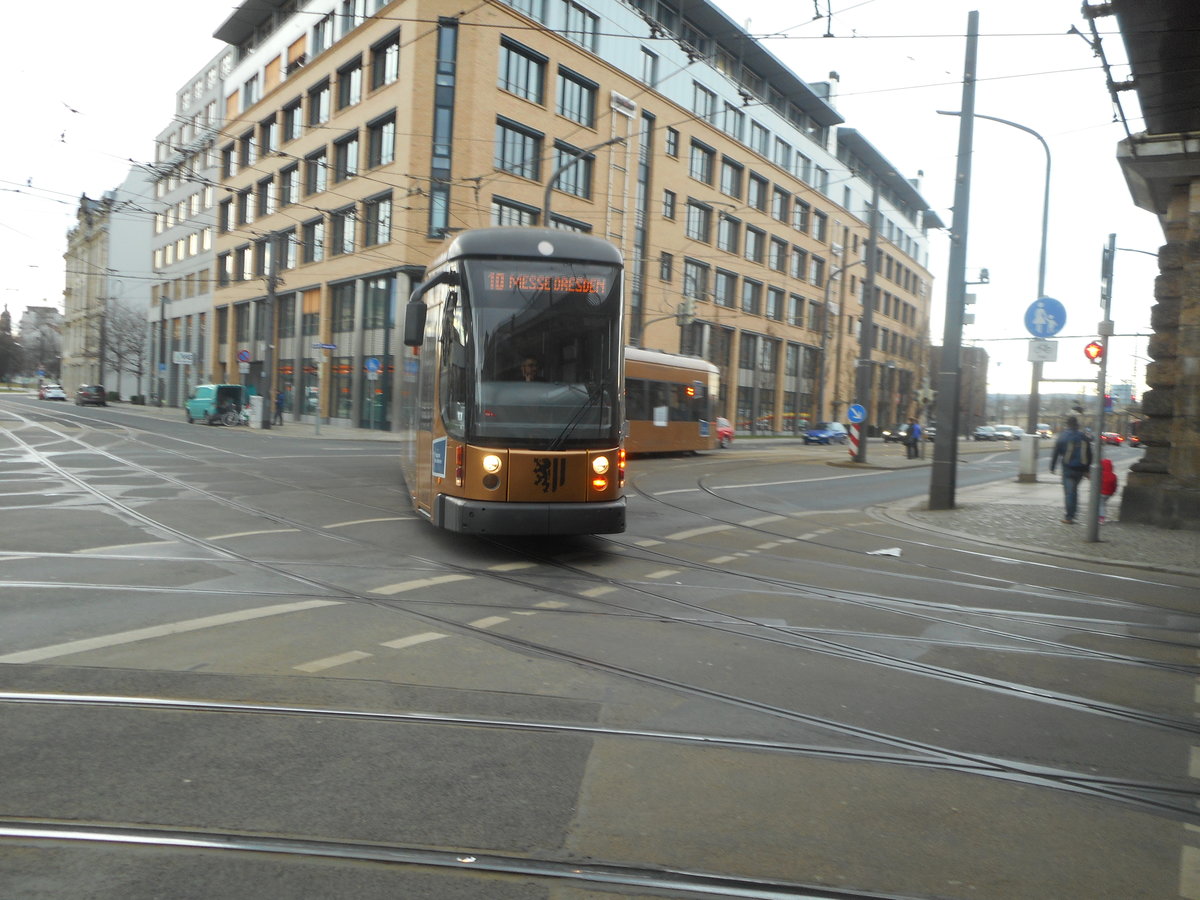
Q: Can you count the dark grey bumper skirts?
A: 1